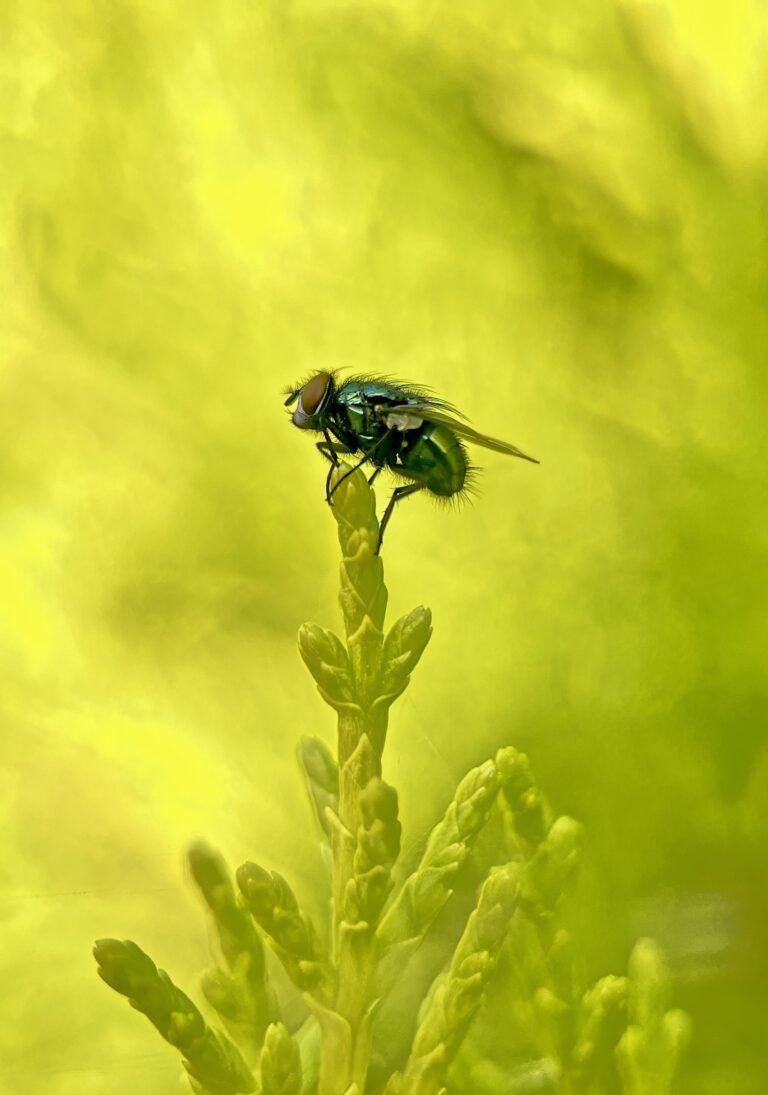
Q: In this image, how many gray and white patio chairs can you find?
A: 0